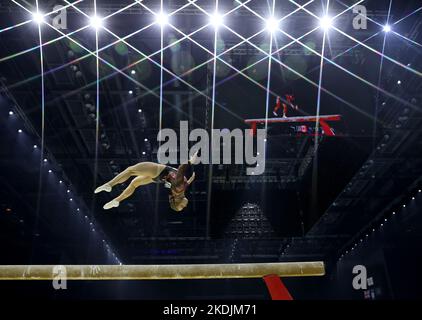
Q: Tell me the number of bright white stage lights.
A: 7